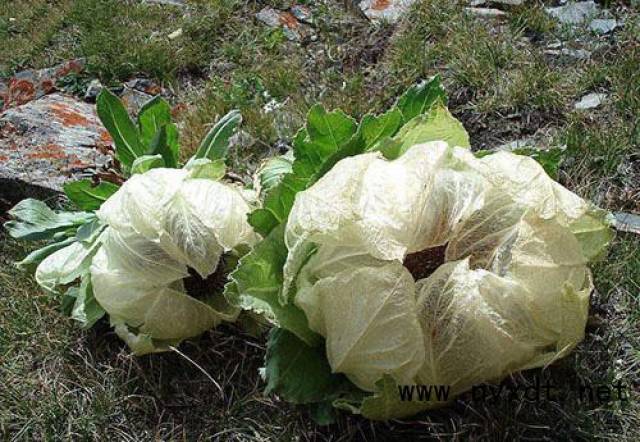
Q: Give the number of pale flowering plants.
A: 2